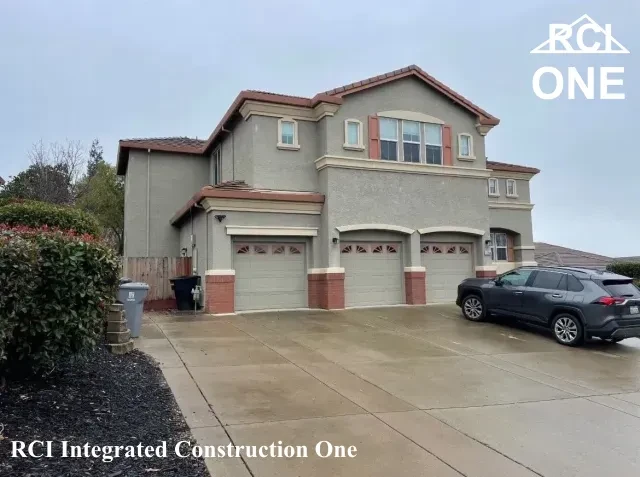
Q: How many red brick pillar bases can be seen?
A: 4